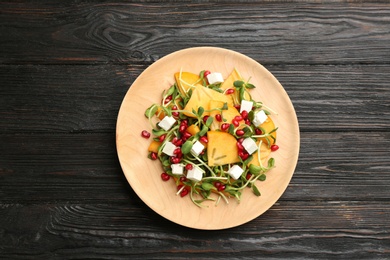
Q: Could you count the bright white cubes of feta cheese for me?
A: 10